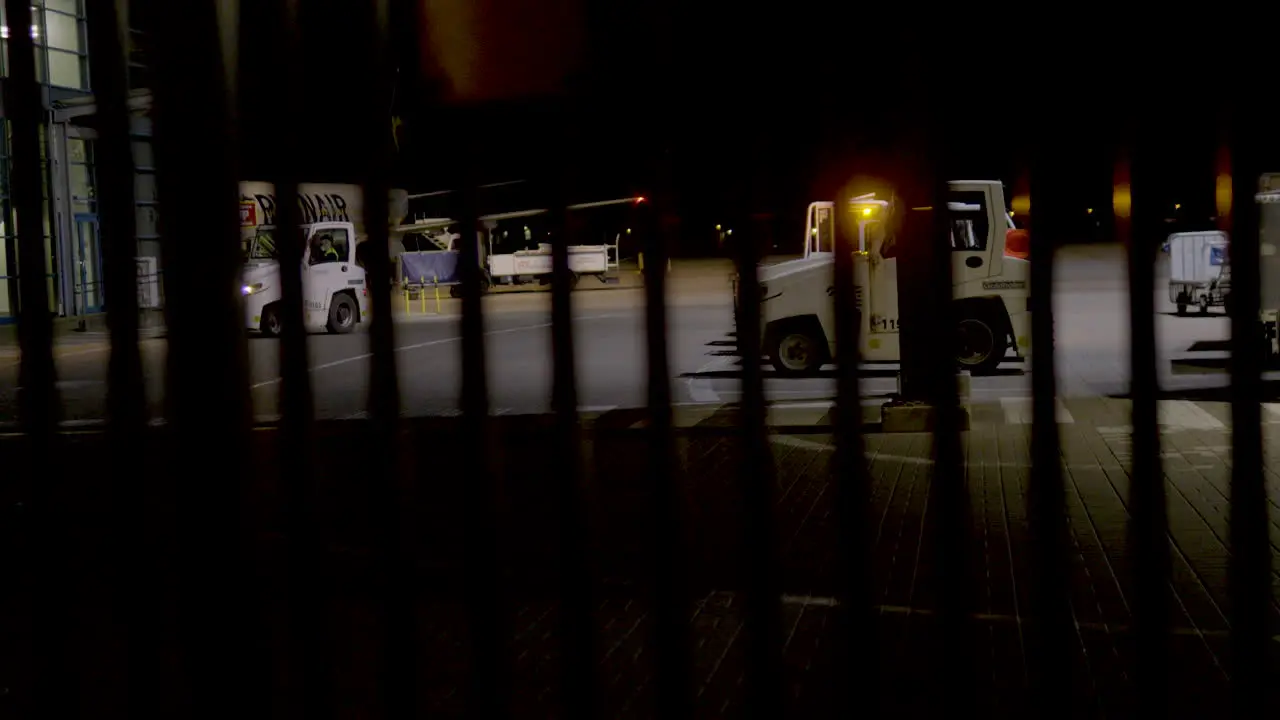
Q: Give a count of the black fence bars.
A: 14